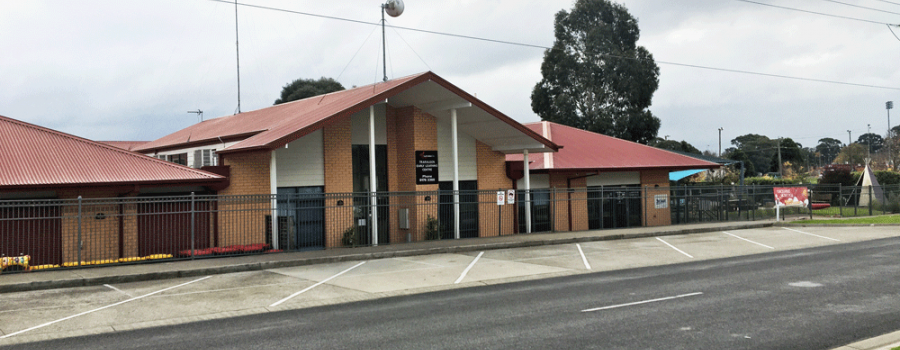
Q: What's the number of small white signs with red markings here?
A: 2